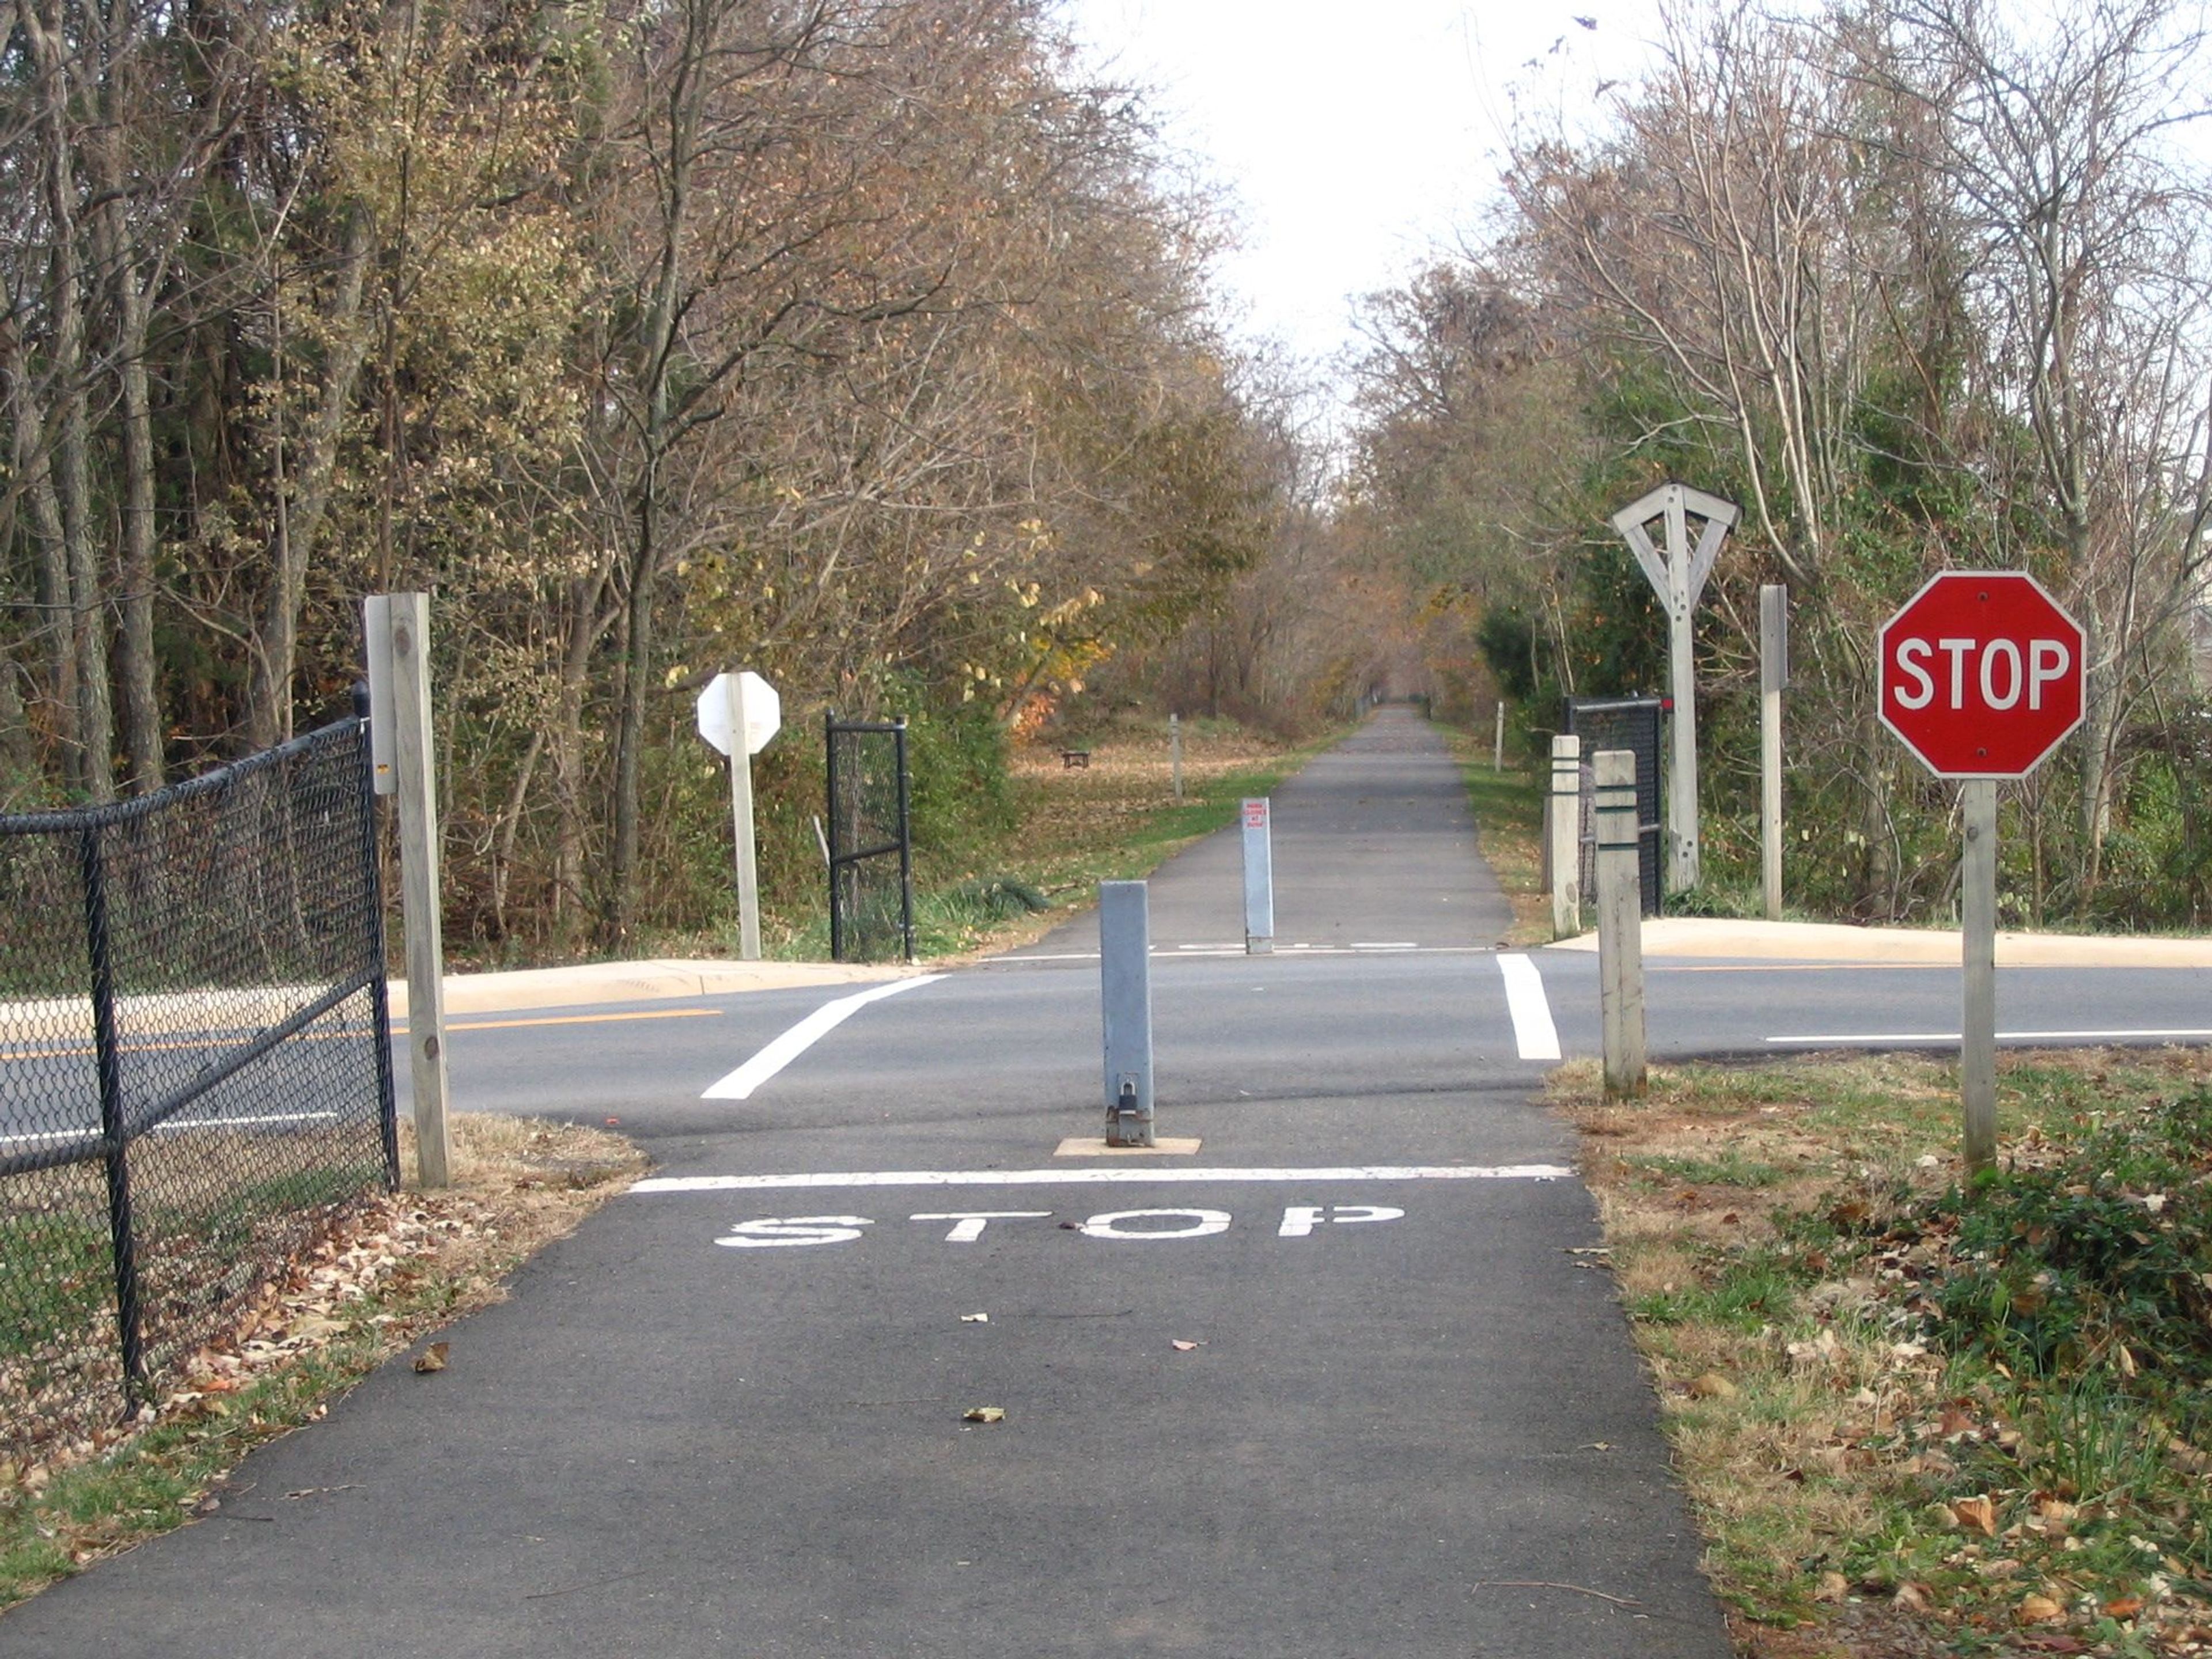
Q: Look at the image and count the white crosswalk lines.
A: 2